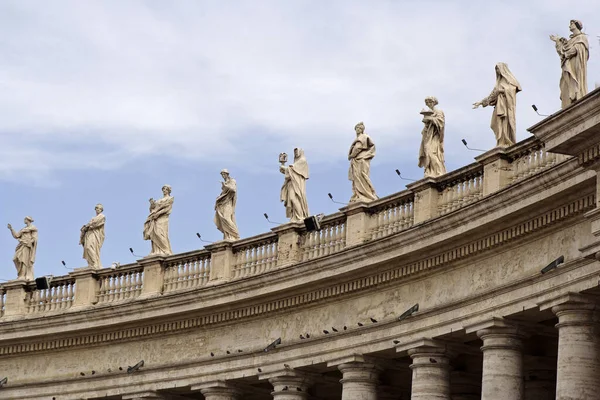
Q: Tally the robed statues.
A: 9